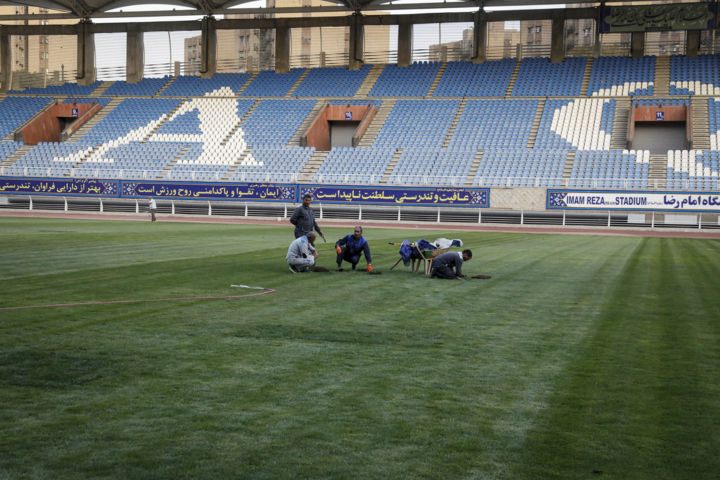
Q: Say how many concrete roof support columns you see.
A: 11